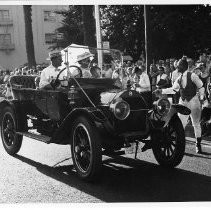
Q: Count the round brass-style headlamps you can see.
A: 2